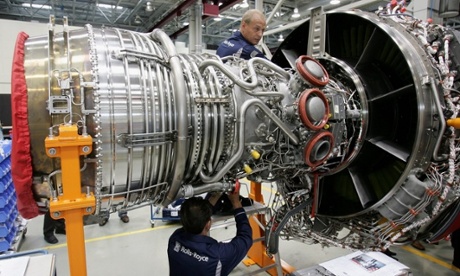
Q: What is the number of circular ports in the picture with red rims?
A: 3